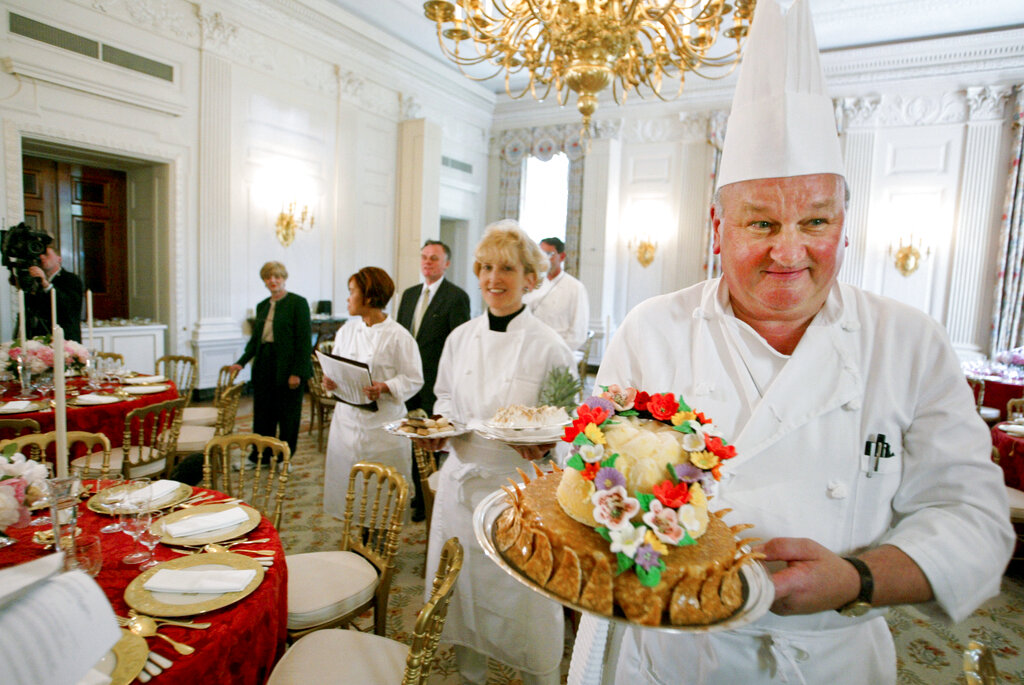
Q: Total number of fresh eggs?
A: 0